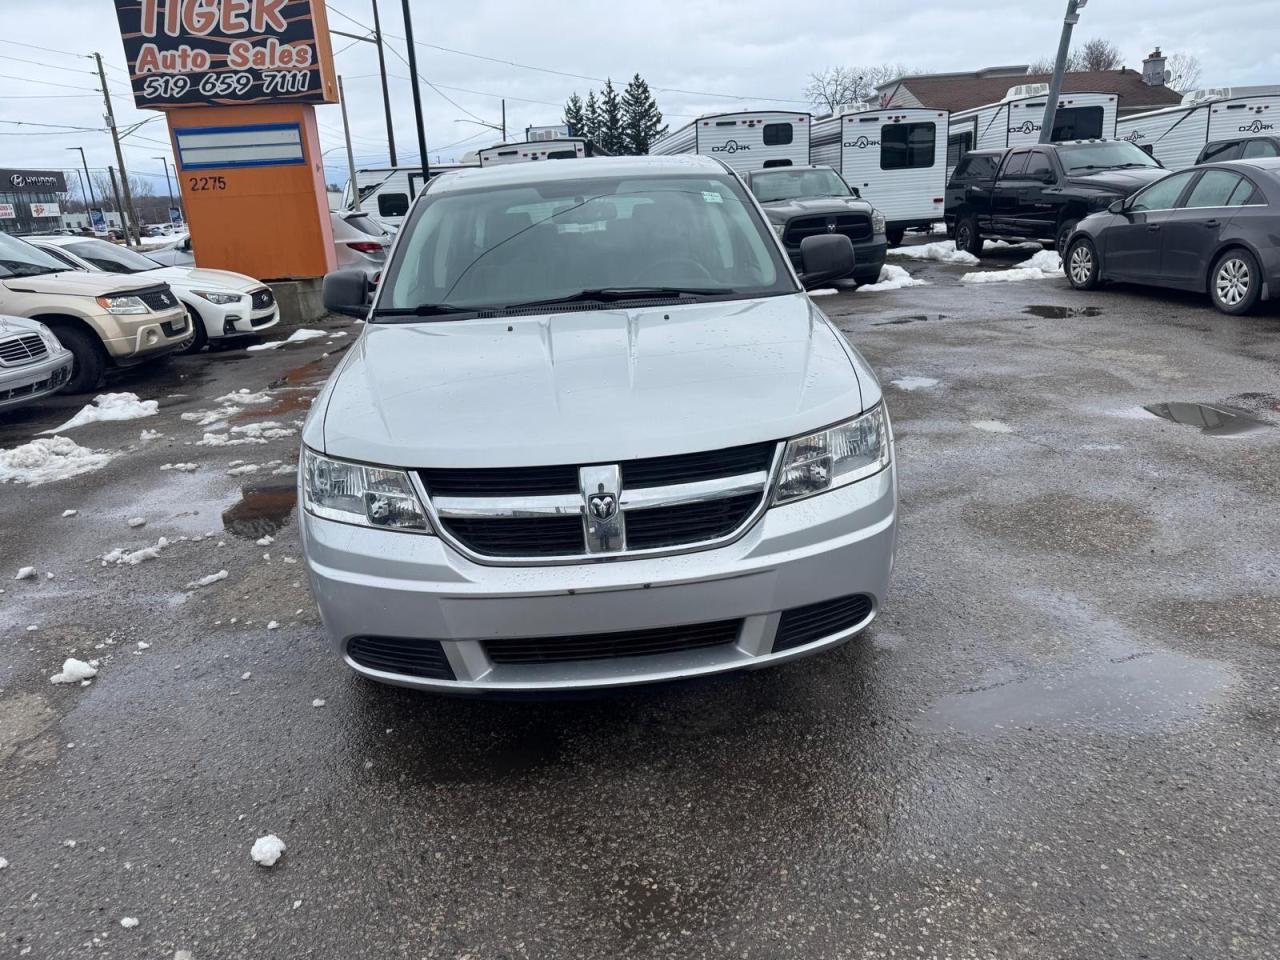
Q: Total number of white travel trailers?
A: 6